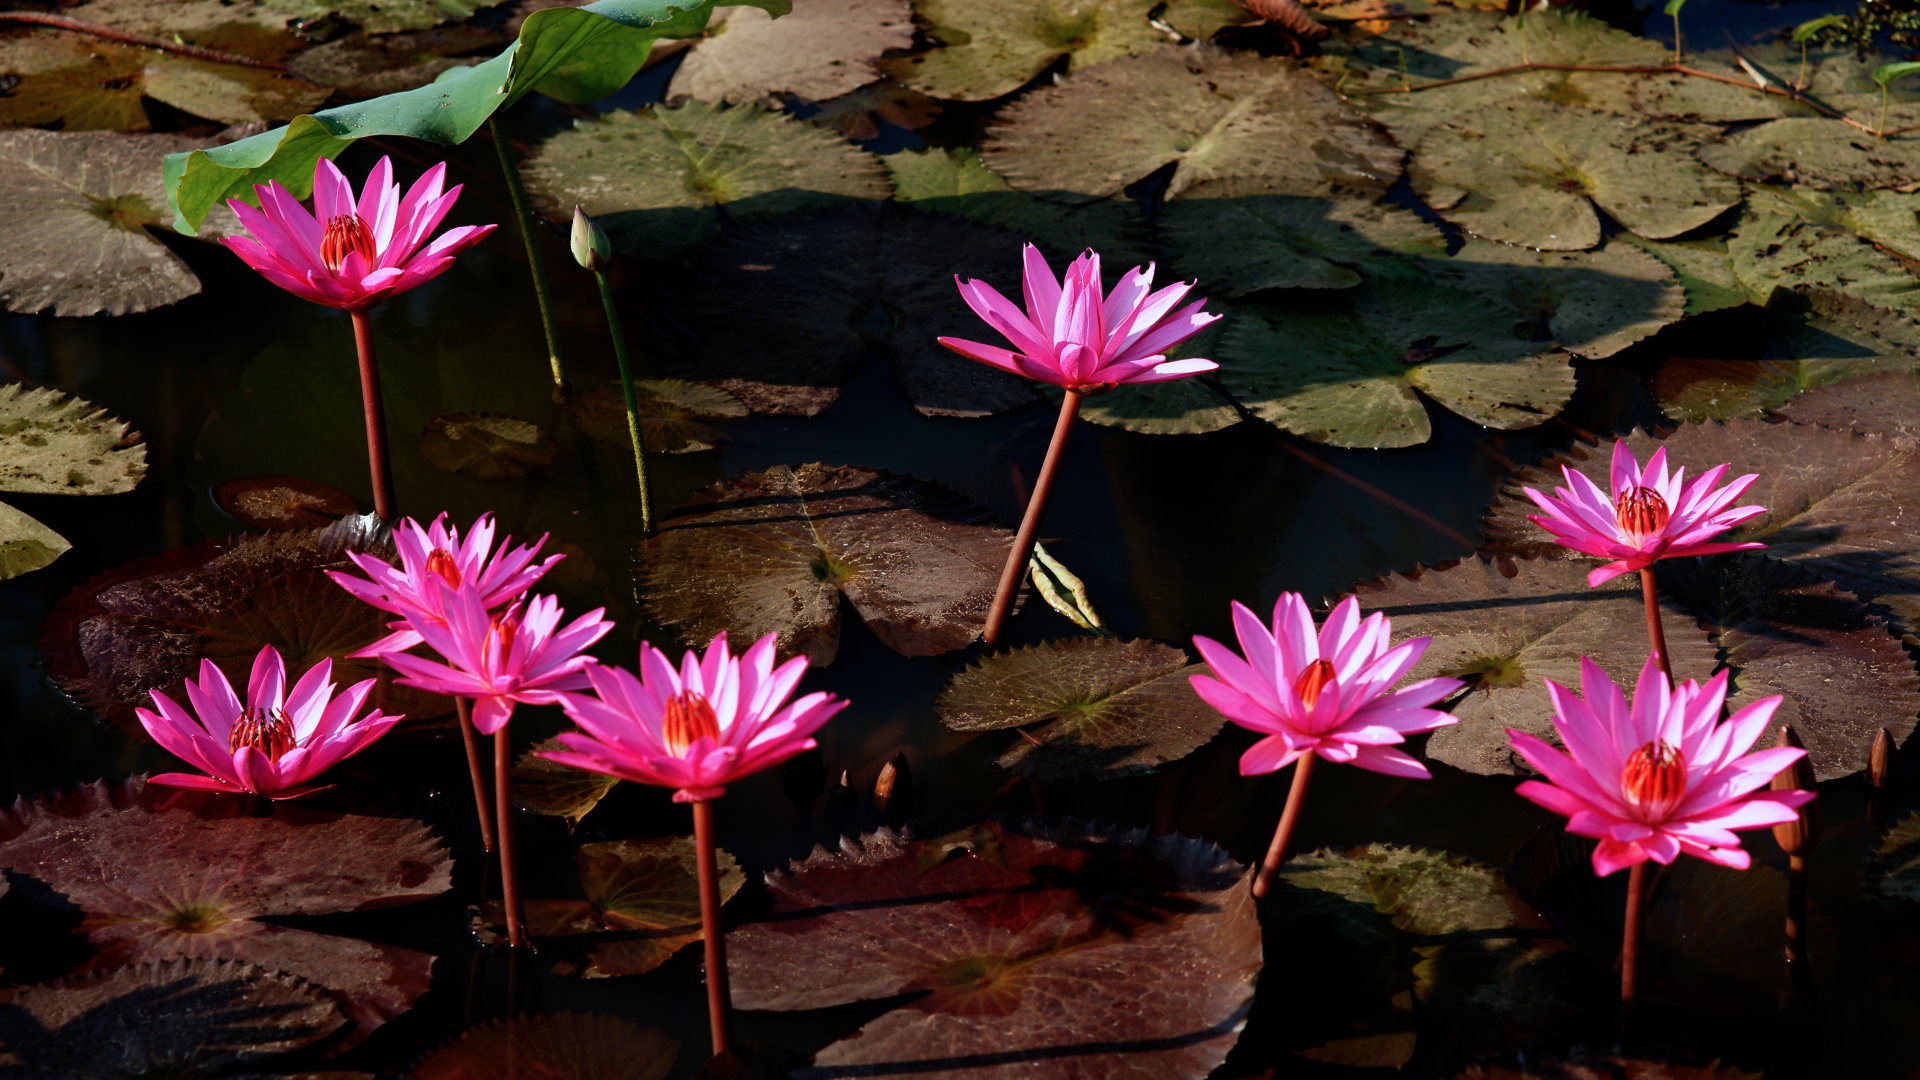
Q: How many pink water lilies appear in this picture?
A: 9